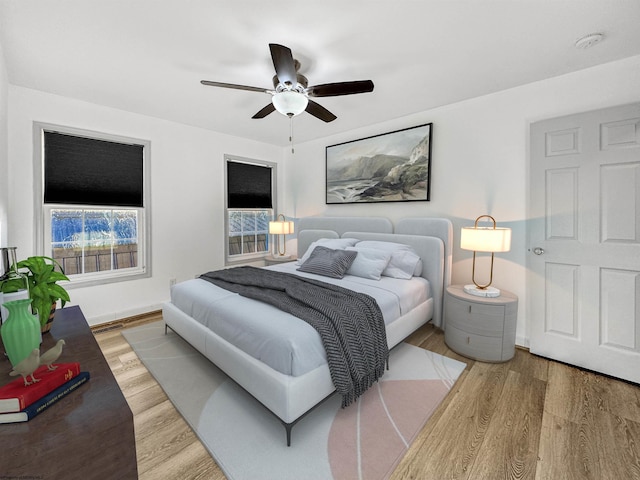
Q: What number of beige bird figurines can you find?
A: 2